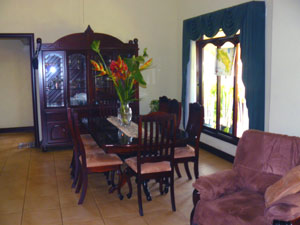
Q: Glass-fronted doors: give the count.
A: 4